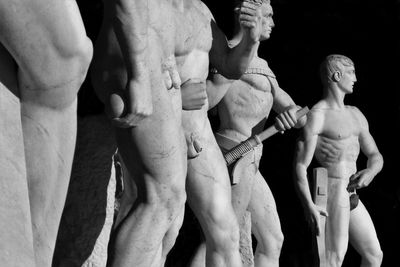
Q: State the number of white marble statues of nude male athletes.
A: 5